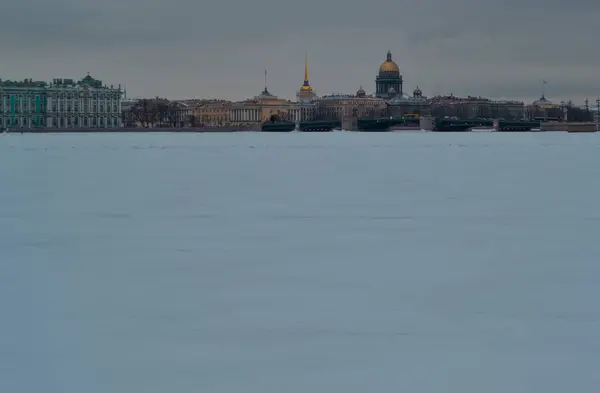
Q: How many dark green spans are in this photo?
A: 5